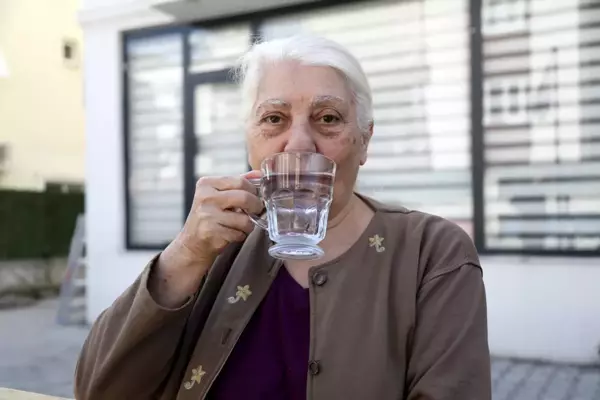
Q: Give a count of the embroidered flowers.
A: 3